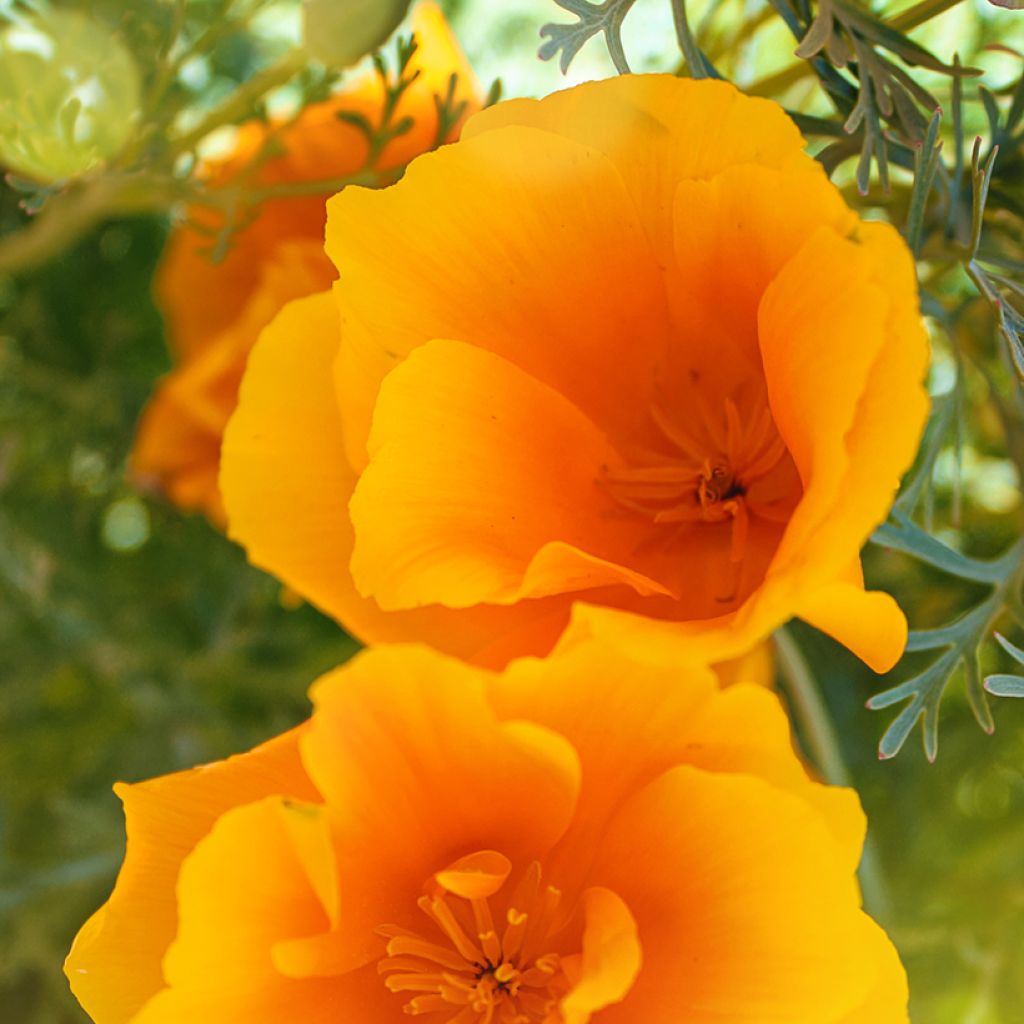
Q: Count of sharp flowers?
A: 2